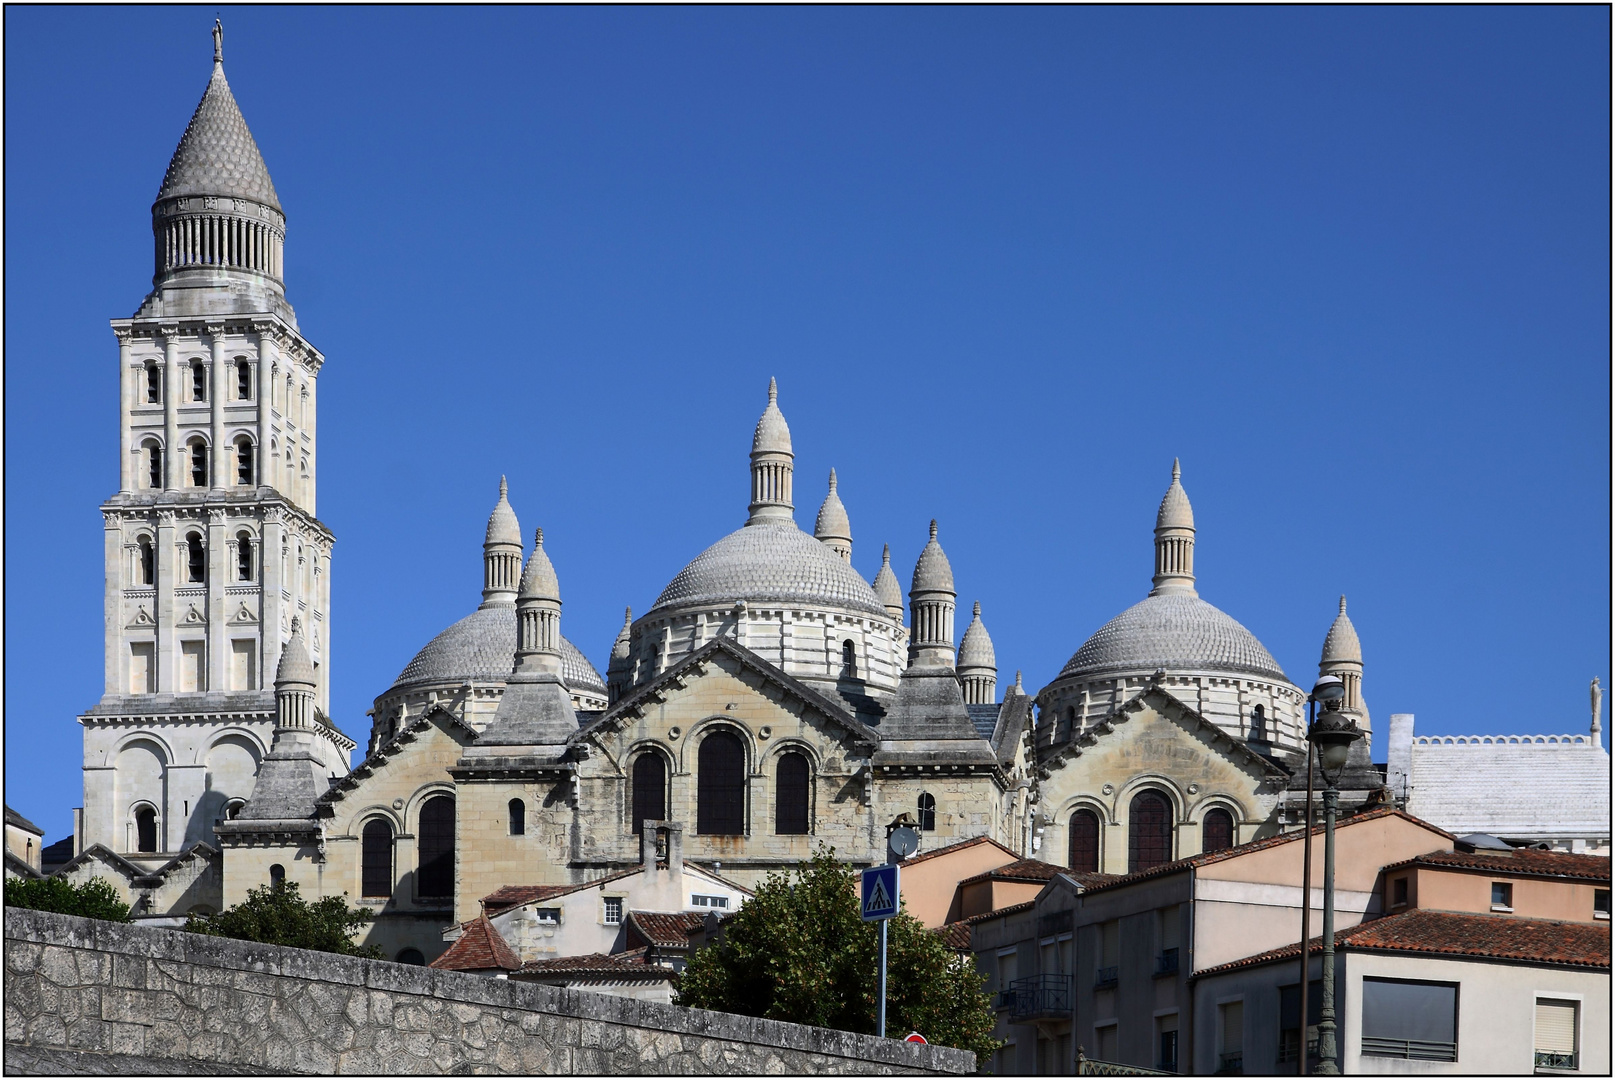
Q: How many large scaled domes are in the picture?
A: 3